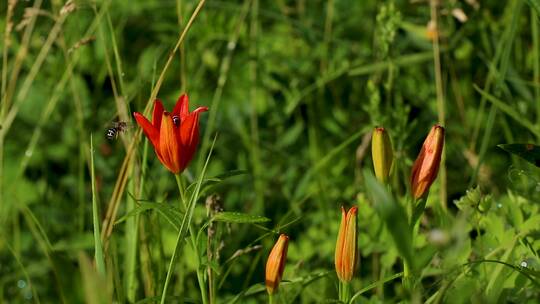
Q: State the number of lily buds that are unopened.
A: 4